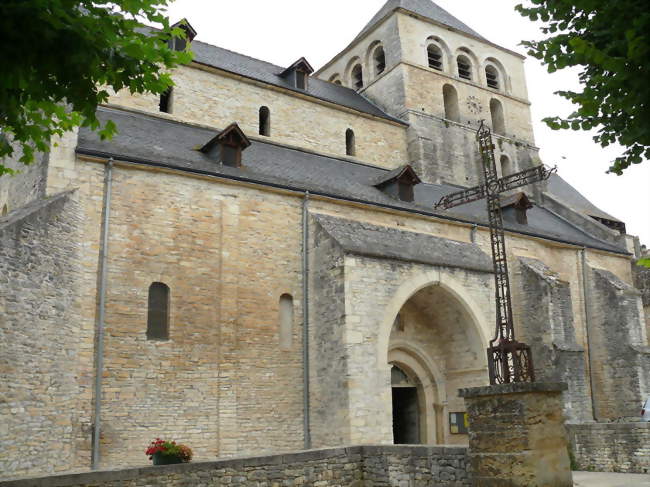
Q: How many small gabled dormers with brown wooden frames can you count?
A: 5